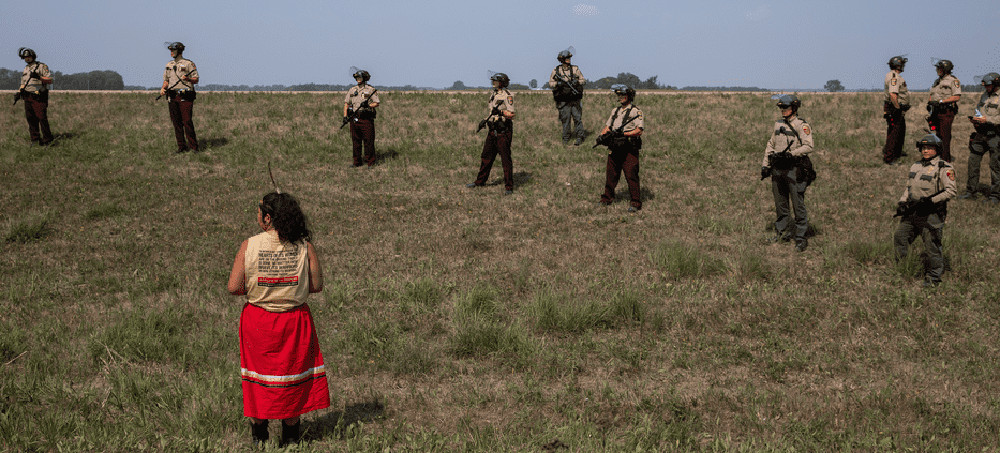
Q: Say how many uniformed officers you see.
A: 11